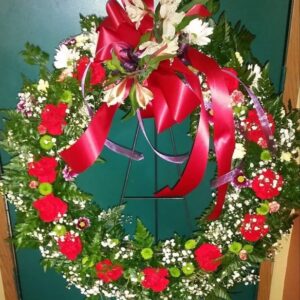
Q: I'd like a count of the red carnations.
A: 12